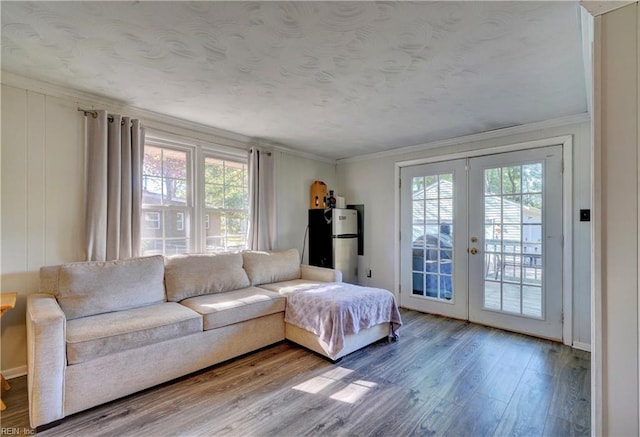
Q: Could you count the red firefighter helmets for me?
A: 0